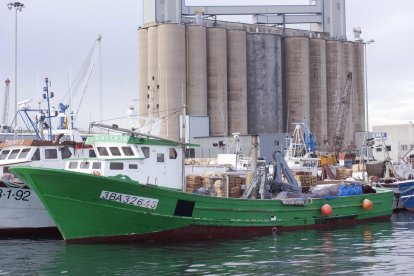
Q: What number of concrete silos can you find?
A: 12